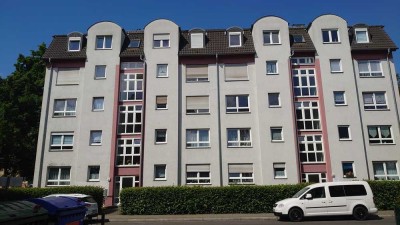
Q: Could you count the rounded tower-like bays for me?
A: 4